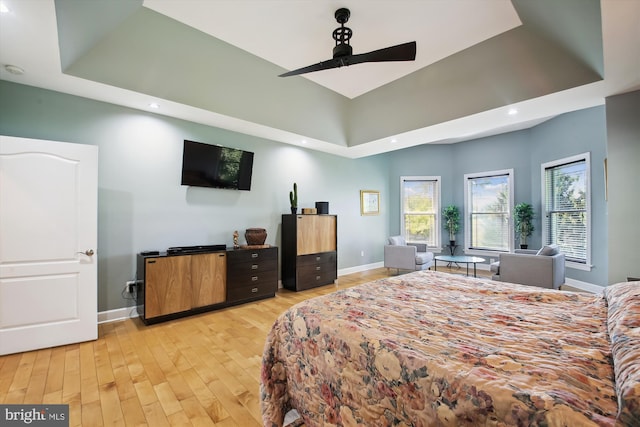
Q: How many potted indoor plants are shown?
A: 3